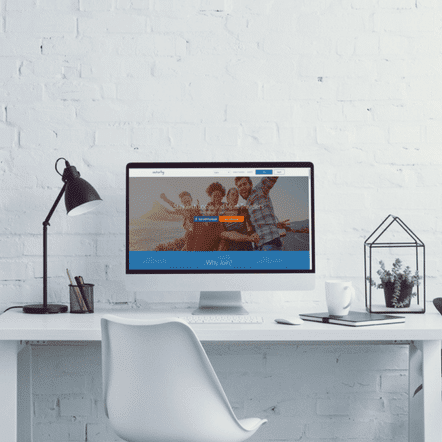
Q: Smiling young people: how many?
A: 4